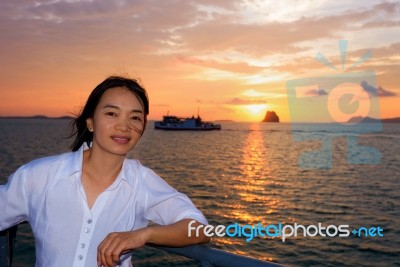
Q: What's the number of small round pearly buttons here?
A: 4